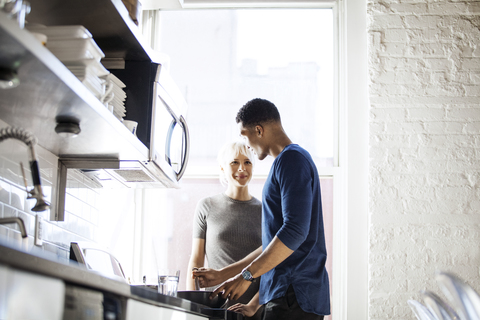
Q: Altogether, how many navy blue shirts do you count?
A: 1